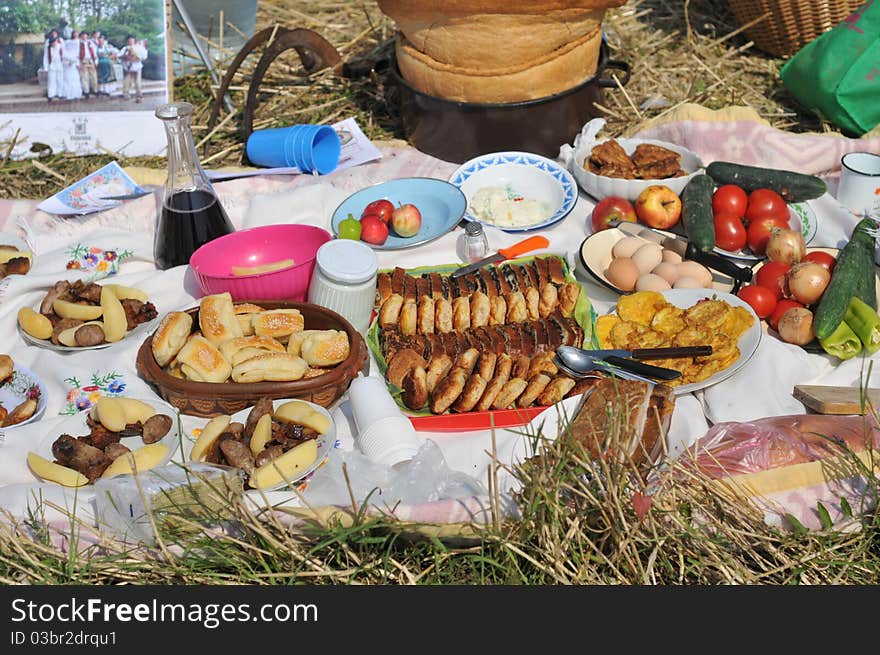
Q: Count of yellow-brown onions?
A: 3